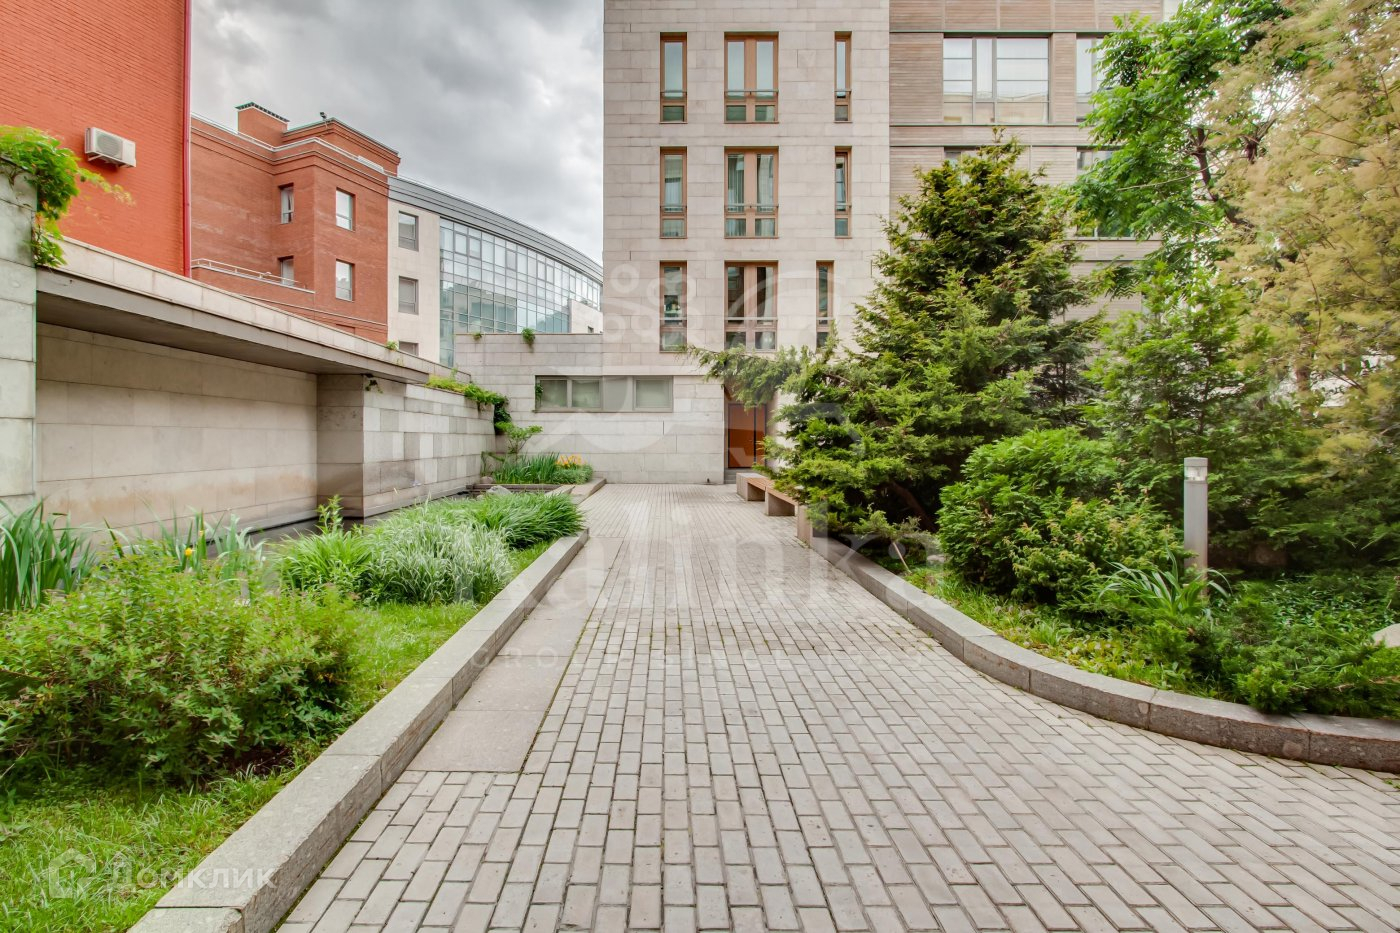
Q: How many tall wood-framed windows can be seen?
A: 9